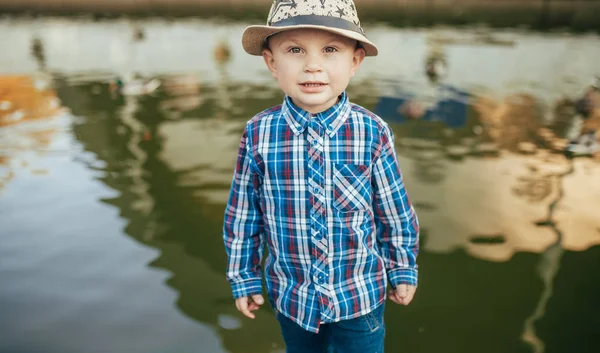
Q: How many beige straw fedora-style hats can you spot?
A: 1